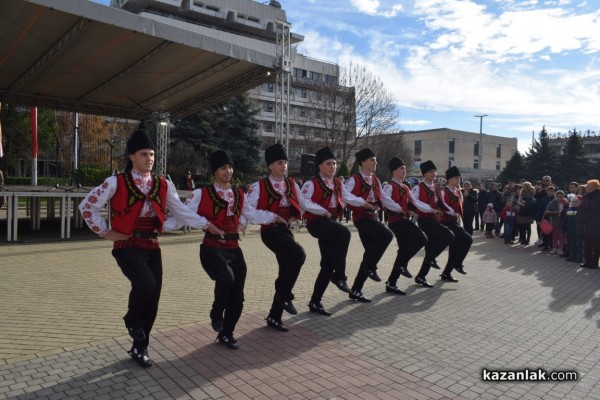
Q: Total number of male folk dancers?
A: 8